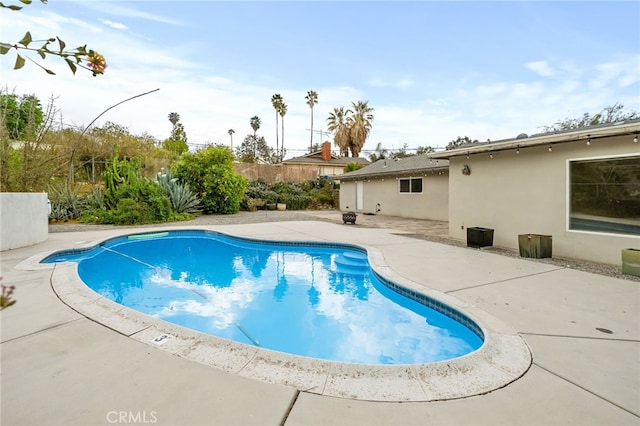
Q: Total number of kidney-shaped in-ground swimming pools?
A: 1